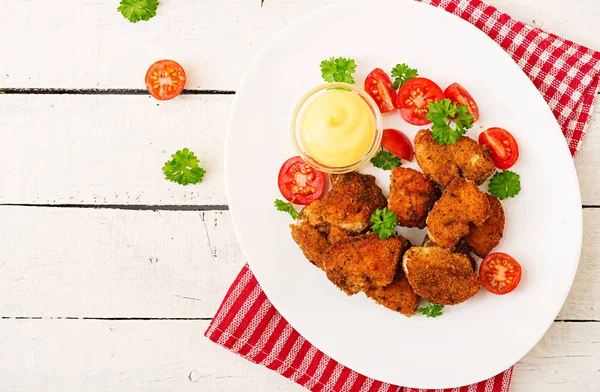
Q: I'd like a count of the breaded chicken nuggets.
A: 9